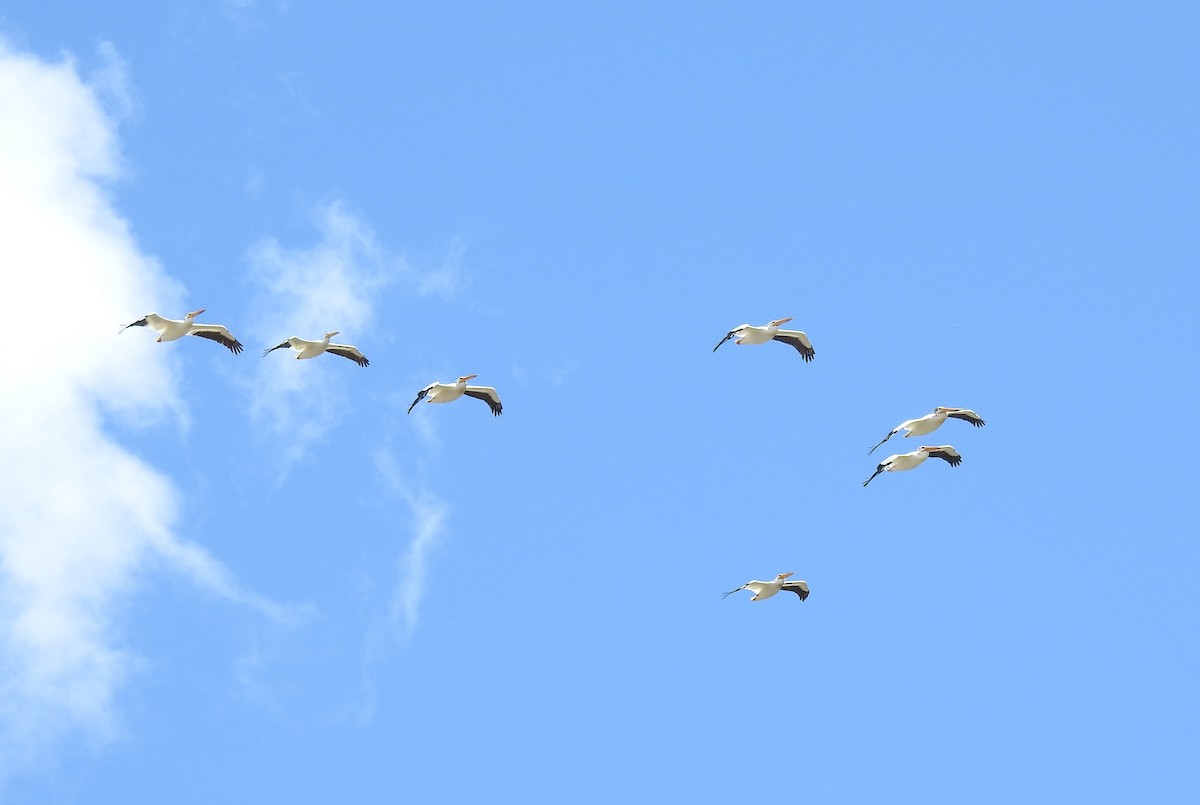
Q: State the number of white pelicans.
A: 7